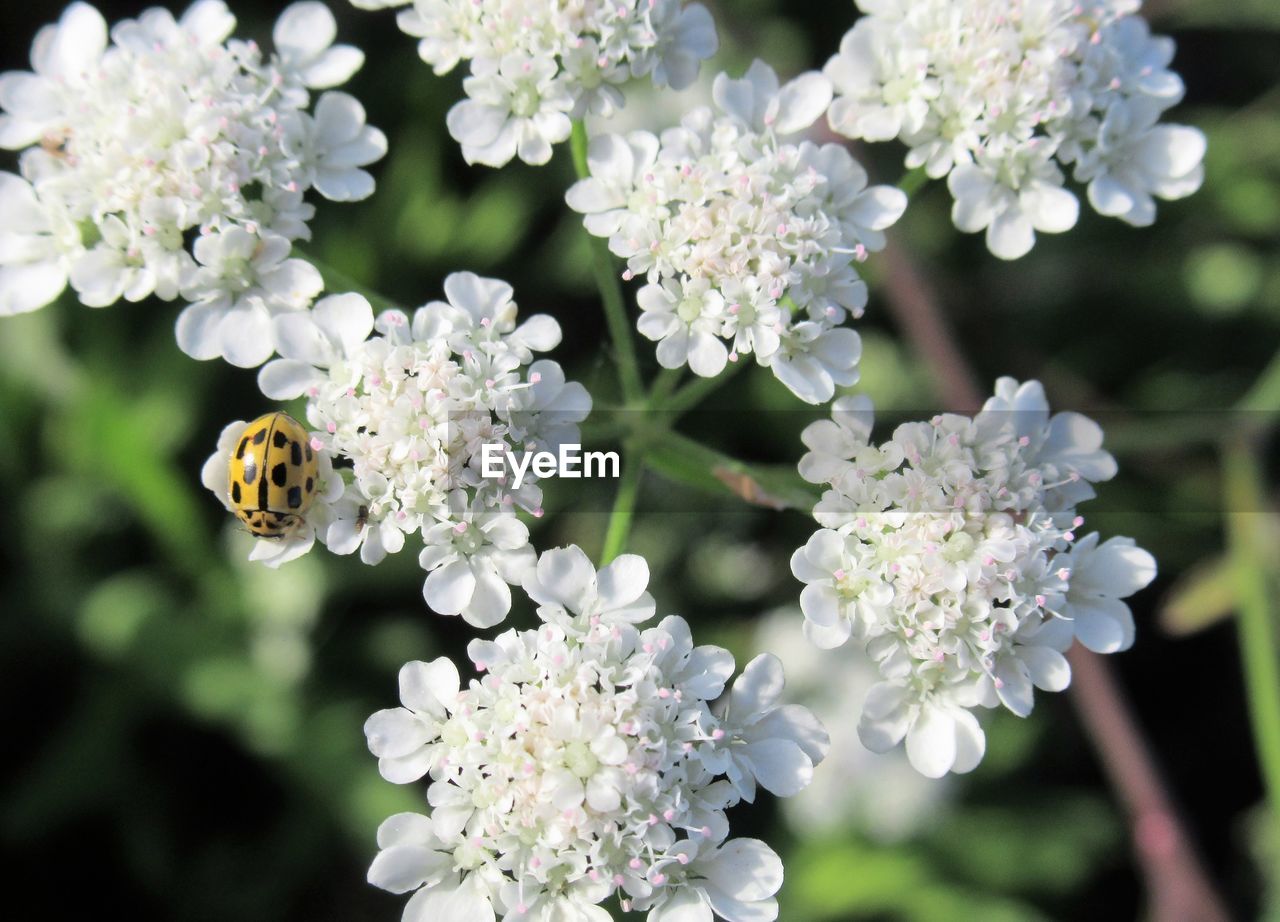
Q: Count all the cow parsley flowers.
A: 7